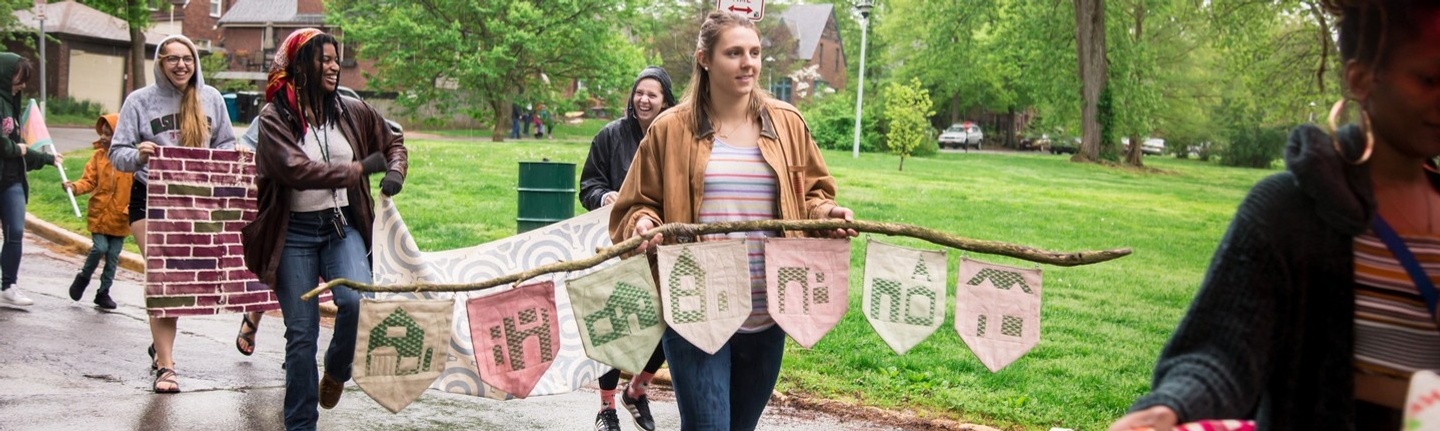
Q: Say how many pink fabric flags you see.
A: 3